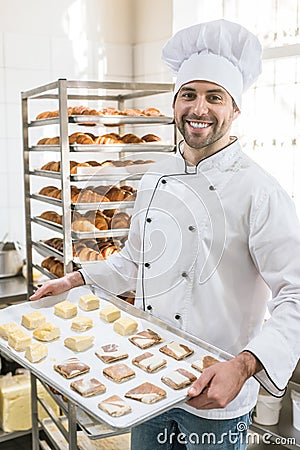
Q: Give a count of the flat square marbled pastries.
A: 11